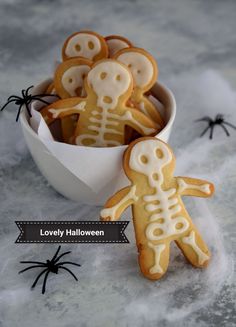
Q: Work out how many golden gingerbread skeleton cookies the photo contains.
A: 6